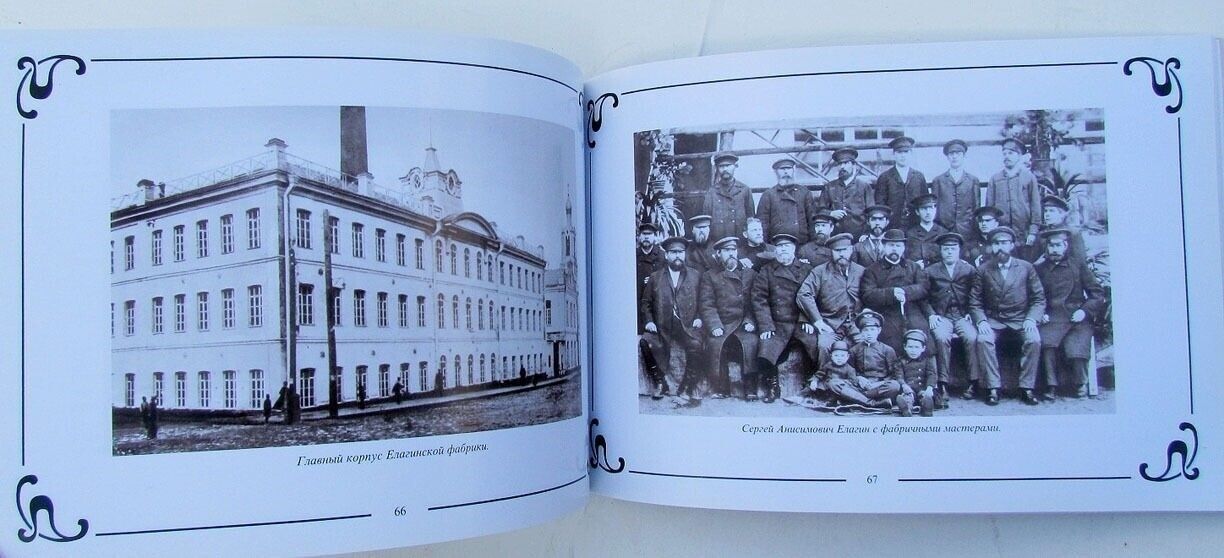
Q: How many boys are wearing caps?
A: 3